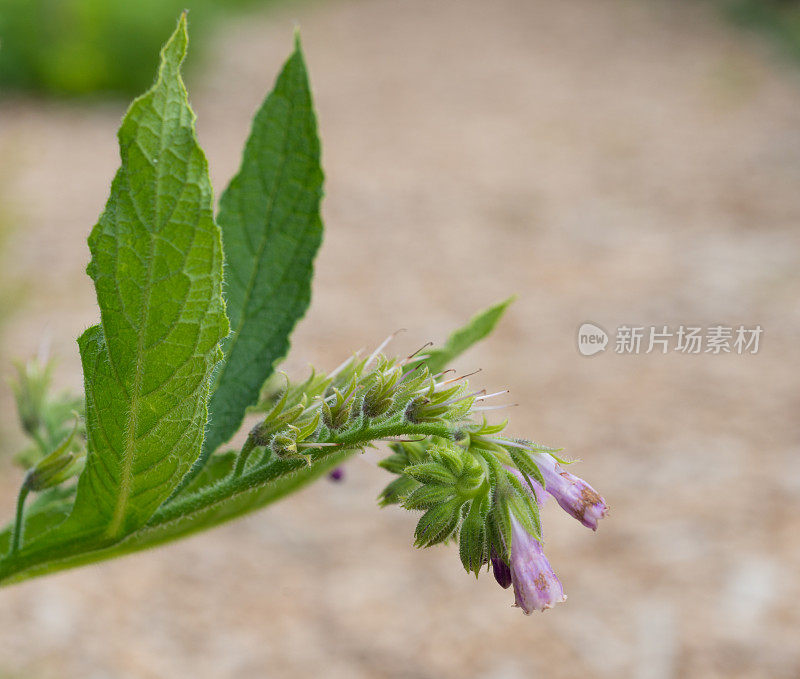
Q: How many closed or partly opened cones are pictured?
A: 0